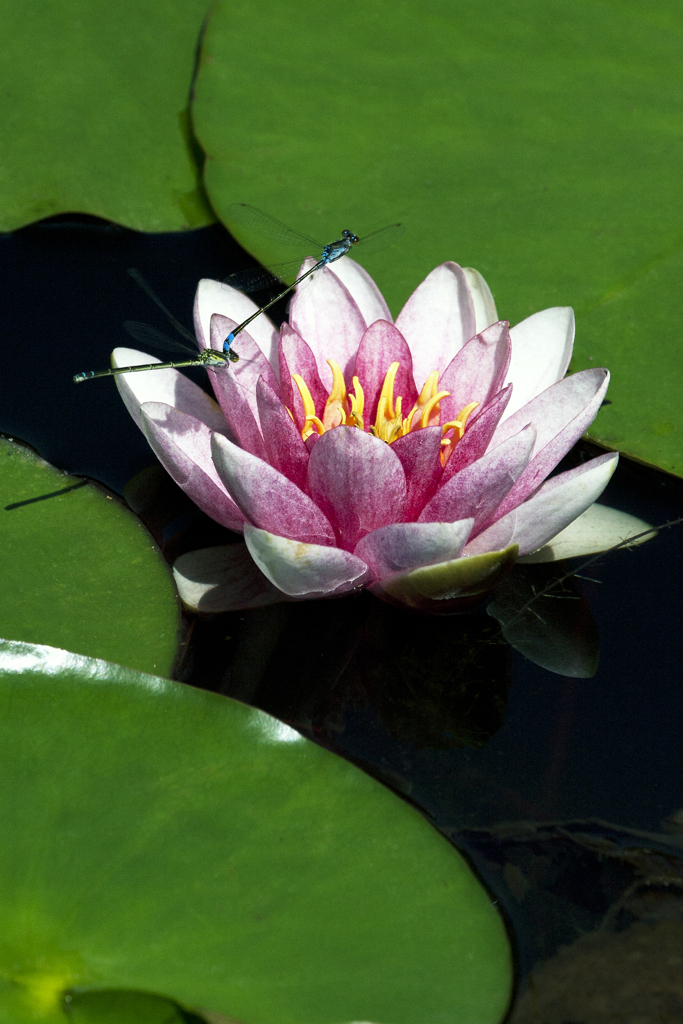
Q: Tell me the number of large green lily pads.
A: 4